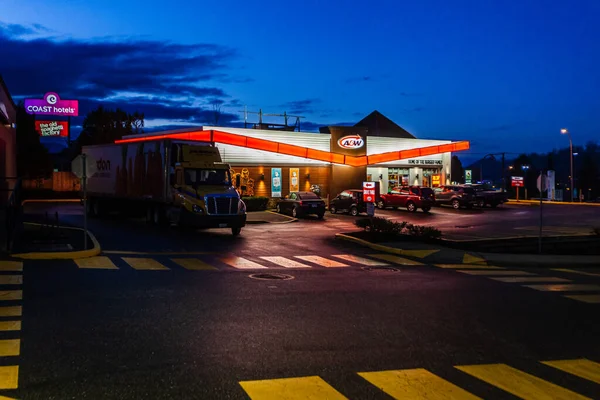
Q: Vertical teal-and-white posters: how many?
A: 1